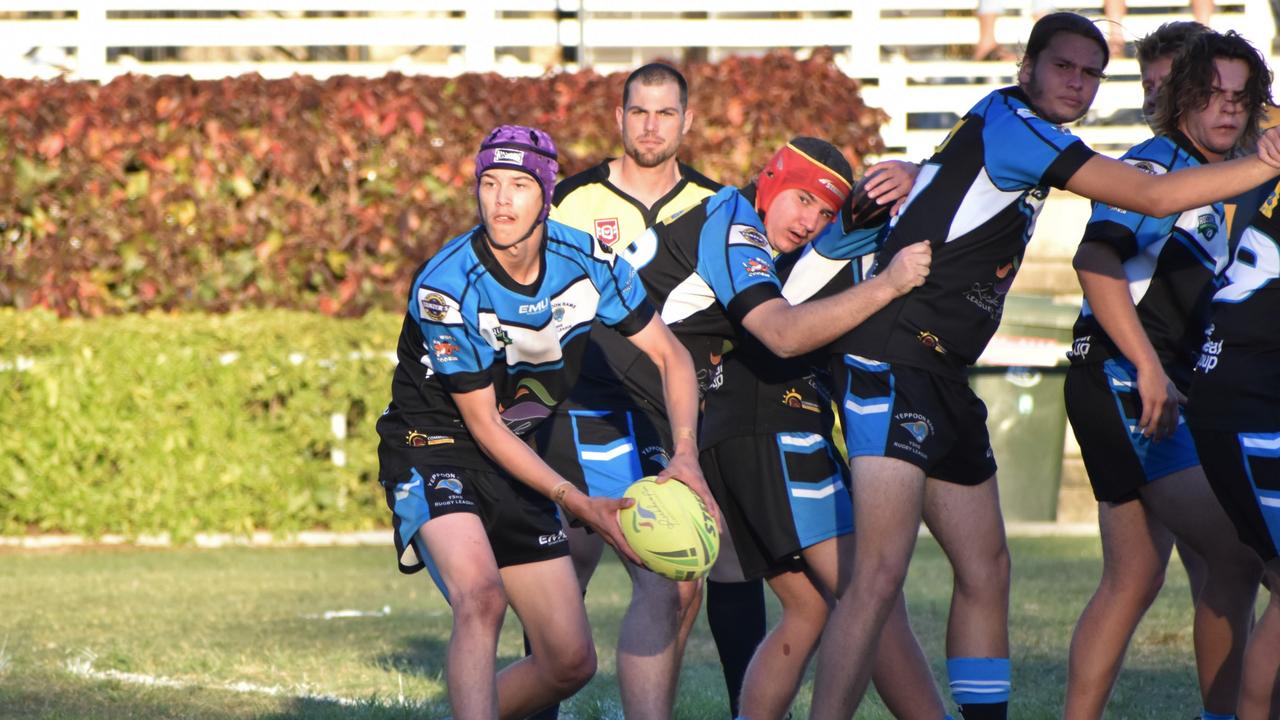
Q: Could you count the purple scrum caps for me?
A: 1